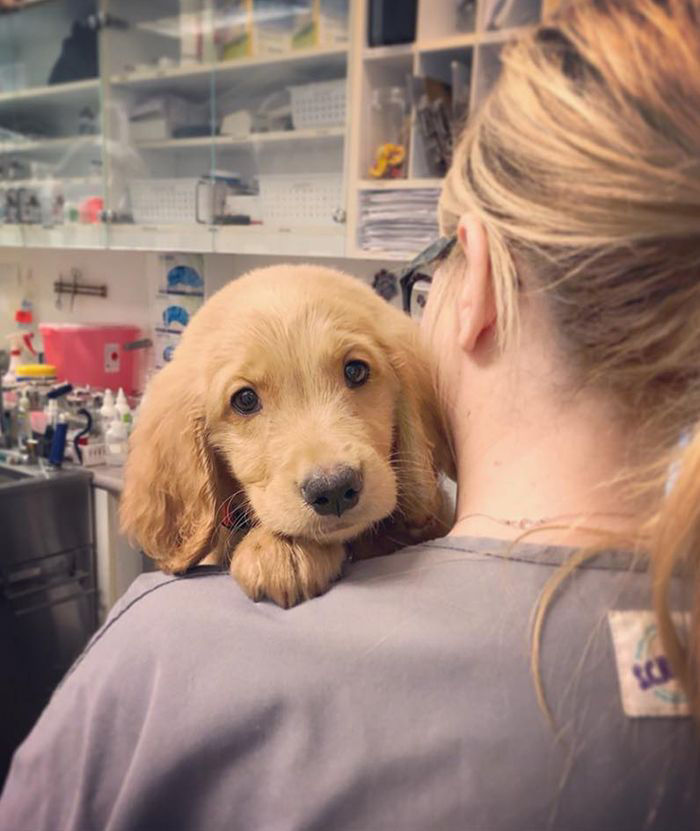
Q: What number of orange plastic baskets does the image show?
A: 0